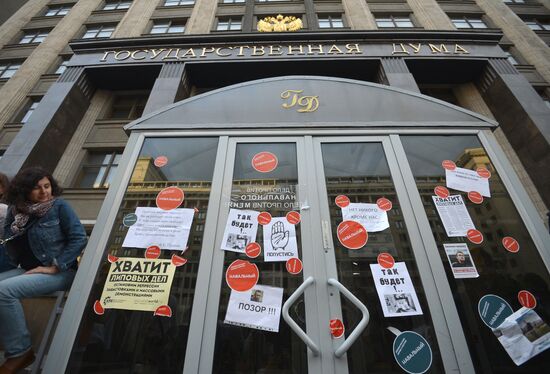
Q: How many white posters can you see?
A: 10